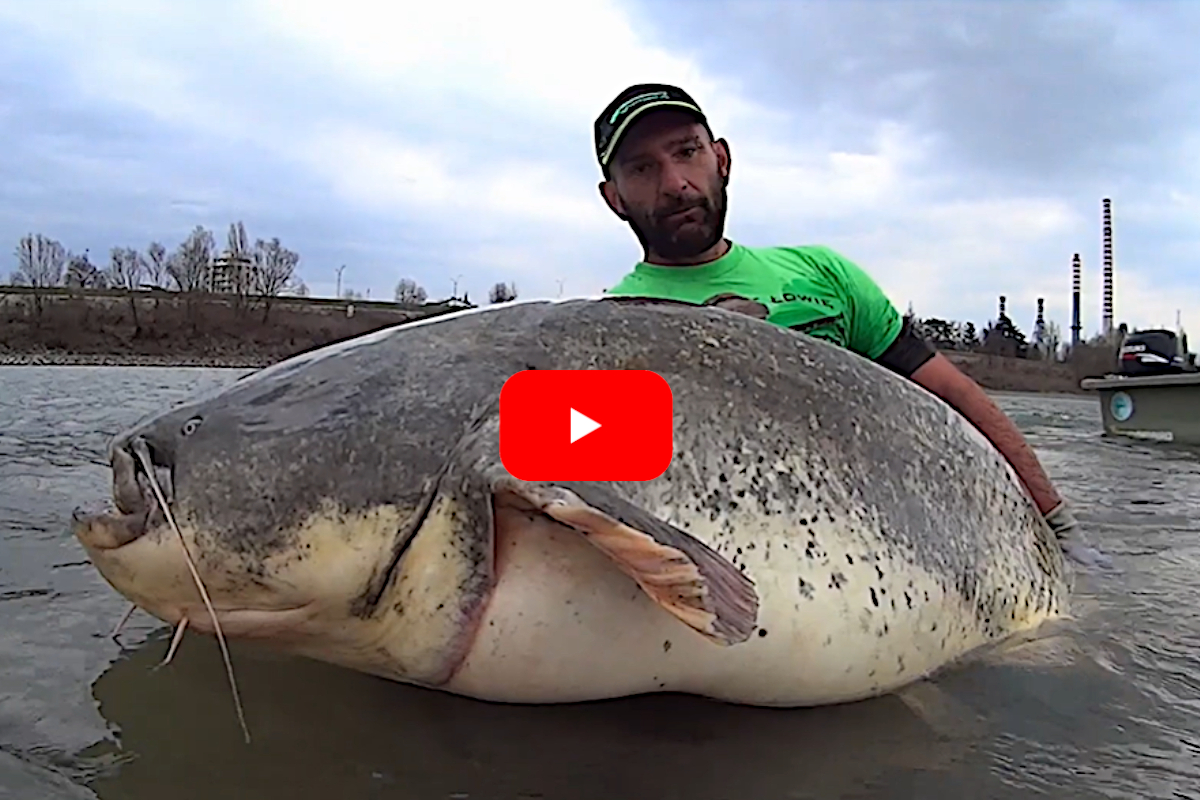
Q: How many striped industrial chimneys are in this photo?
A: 4